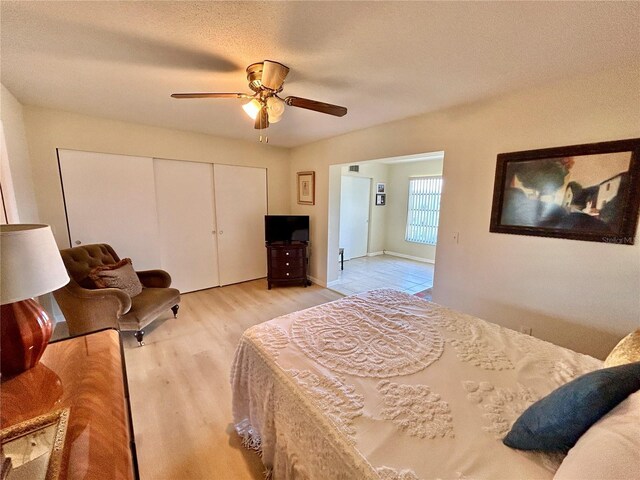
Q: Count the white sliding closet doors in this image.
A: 3